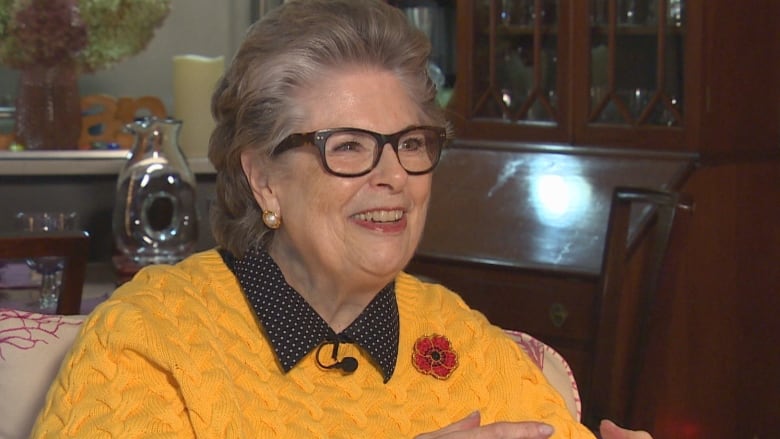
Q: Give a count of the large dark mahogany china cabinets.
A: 1